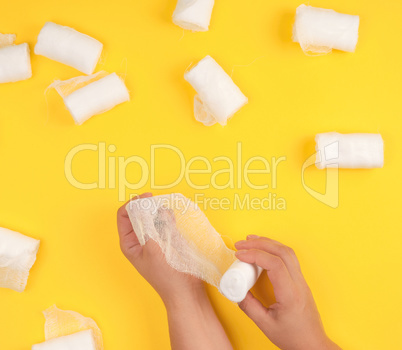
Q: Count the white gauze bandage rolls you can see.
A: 10